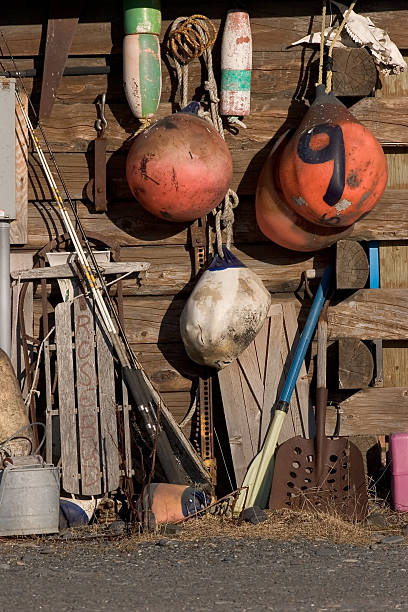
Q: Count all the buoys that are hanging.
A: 6